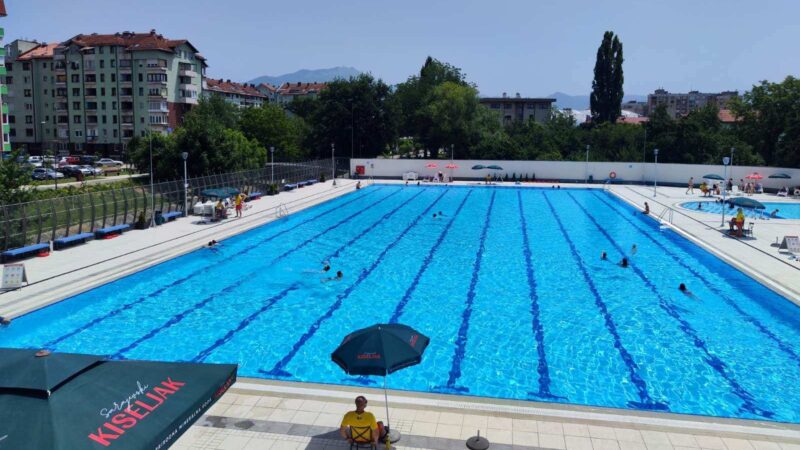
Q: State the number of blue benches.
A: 8